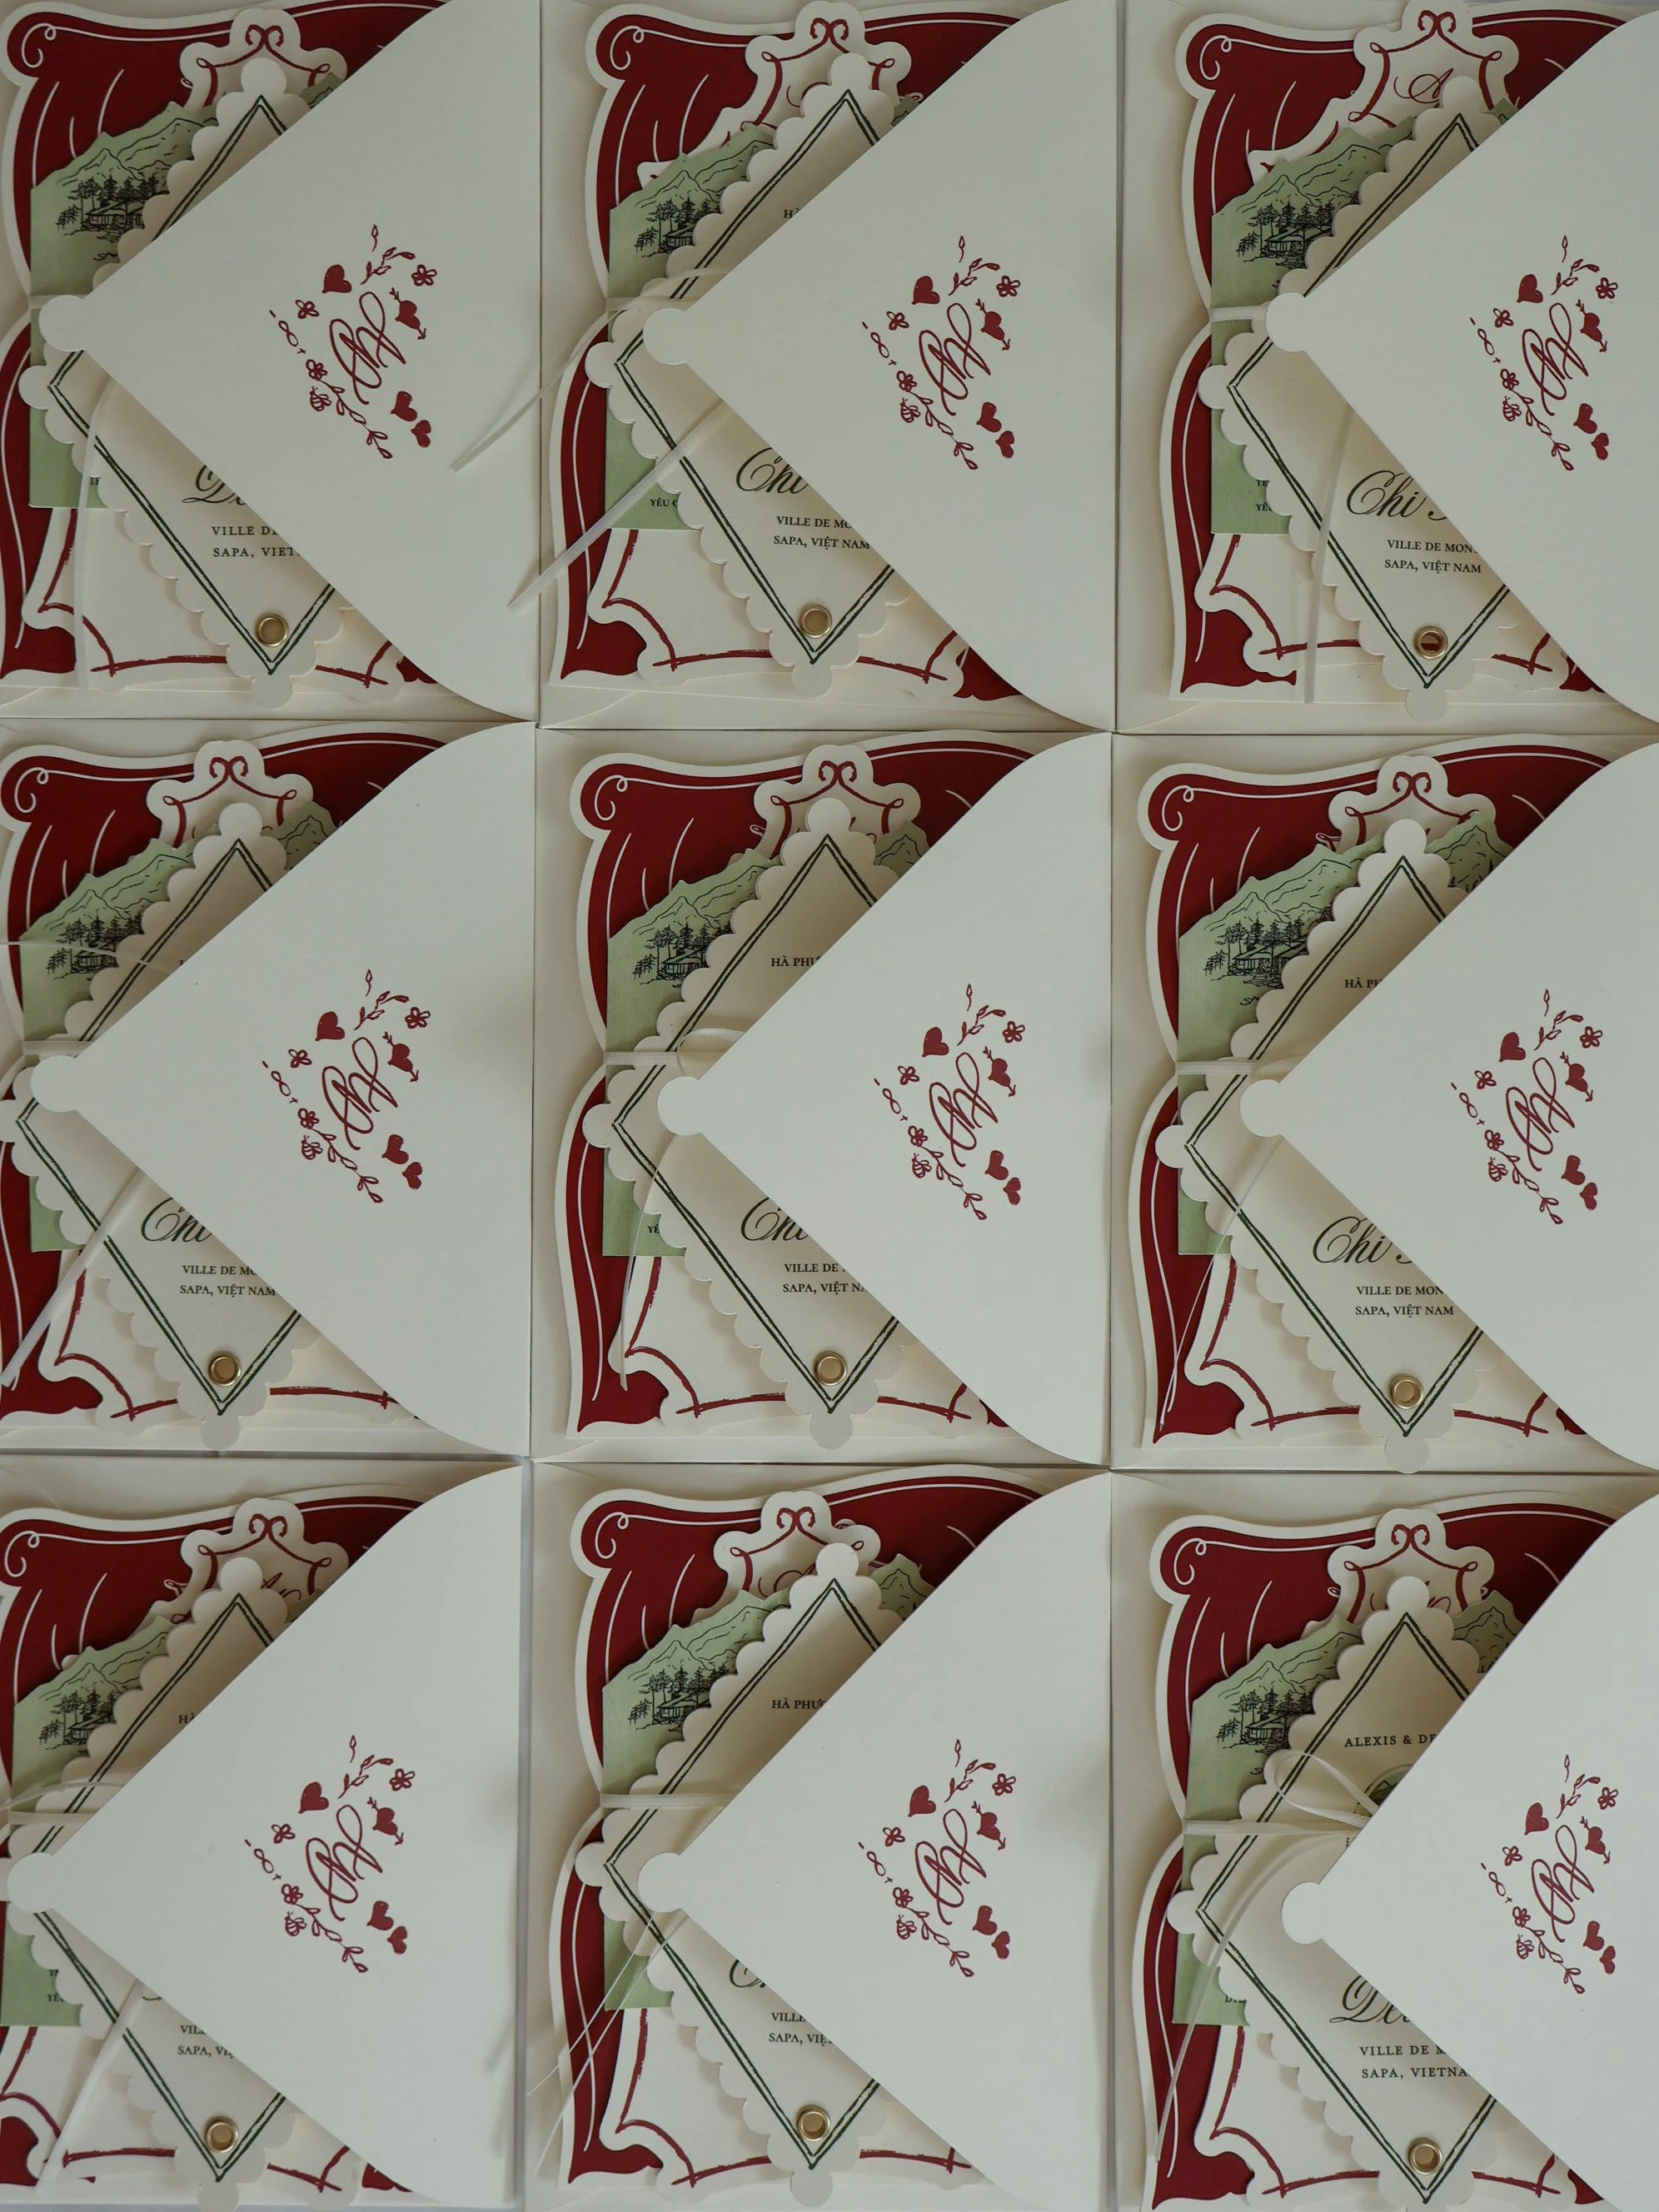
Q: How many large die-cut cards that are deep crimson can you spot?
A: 9